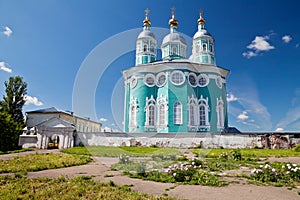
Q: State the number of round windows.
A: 7